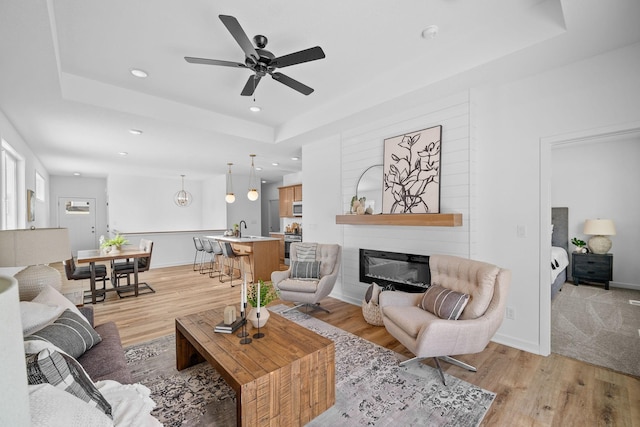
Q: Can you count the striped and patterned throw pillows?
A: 4